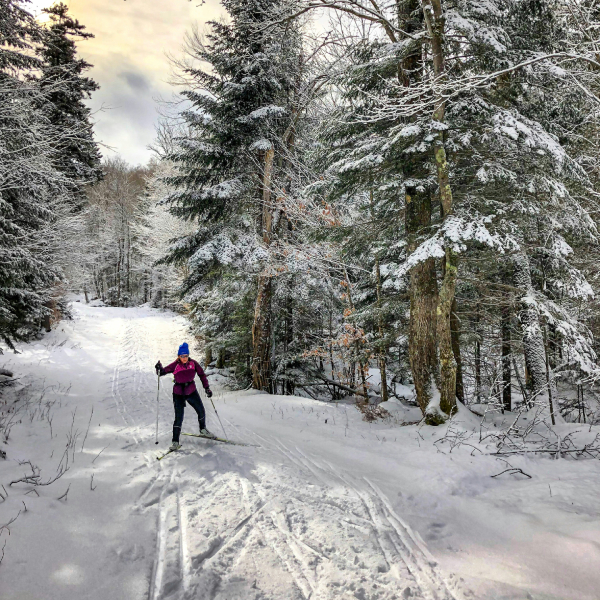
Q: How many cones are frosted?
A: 0